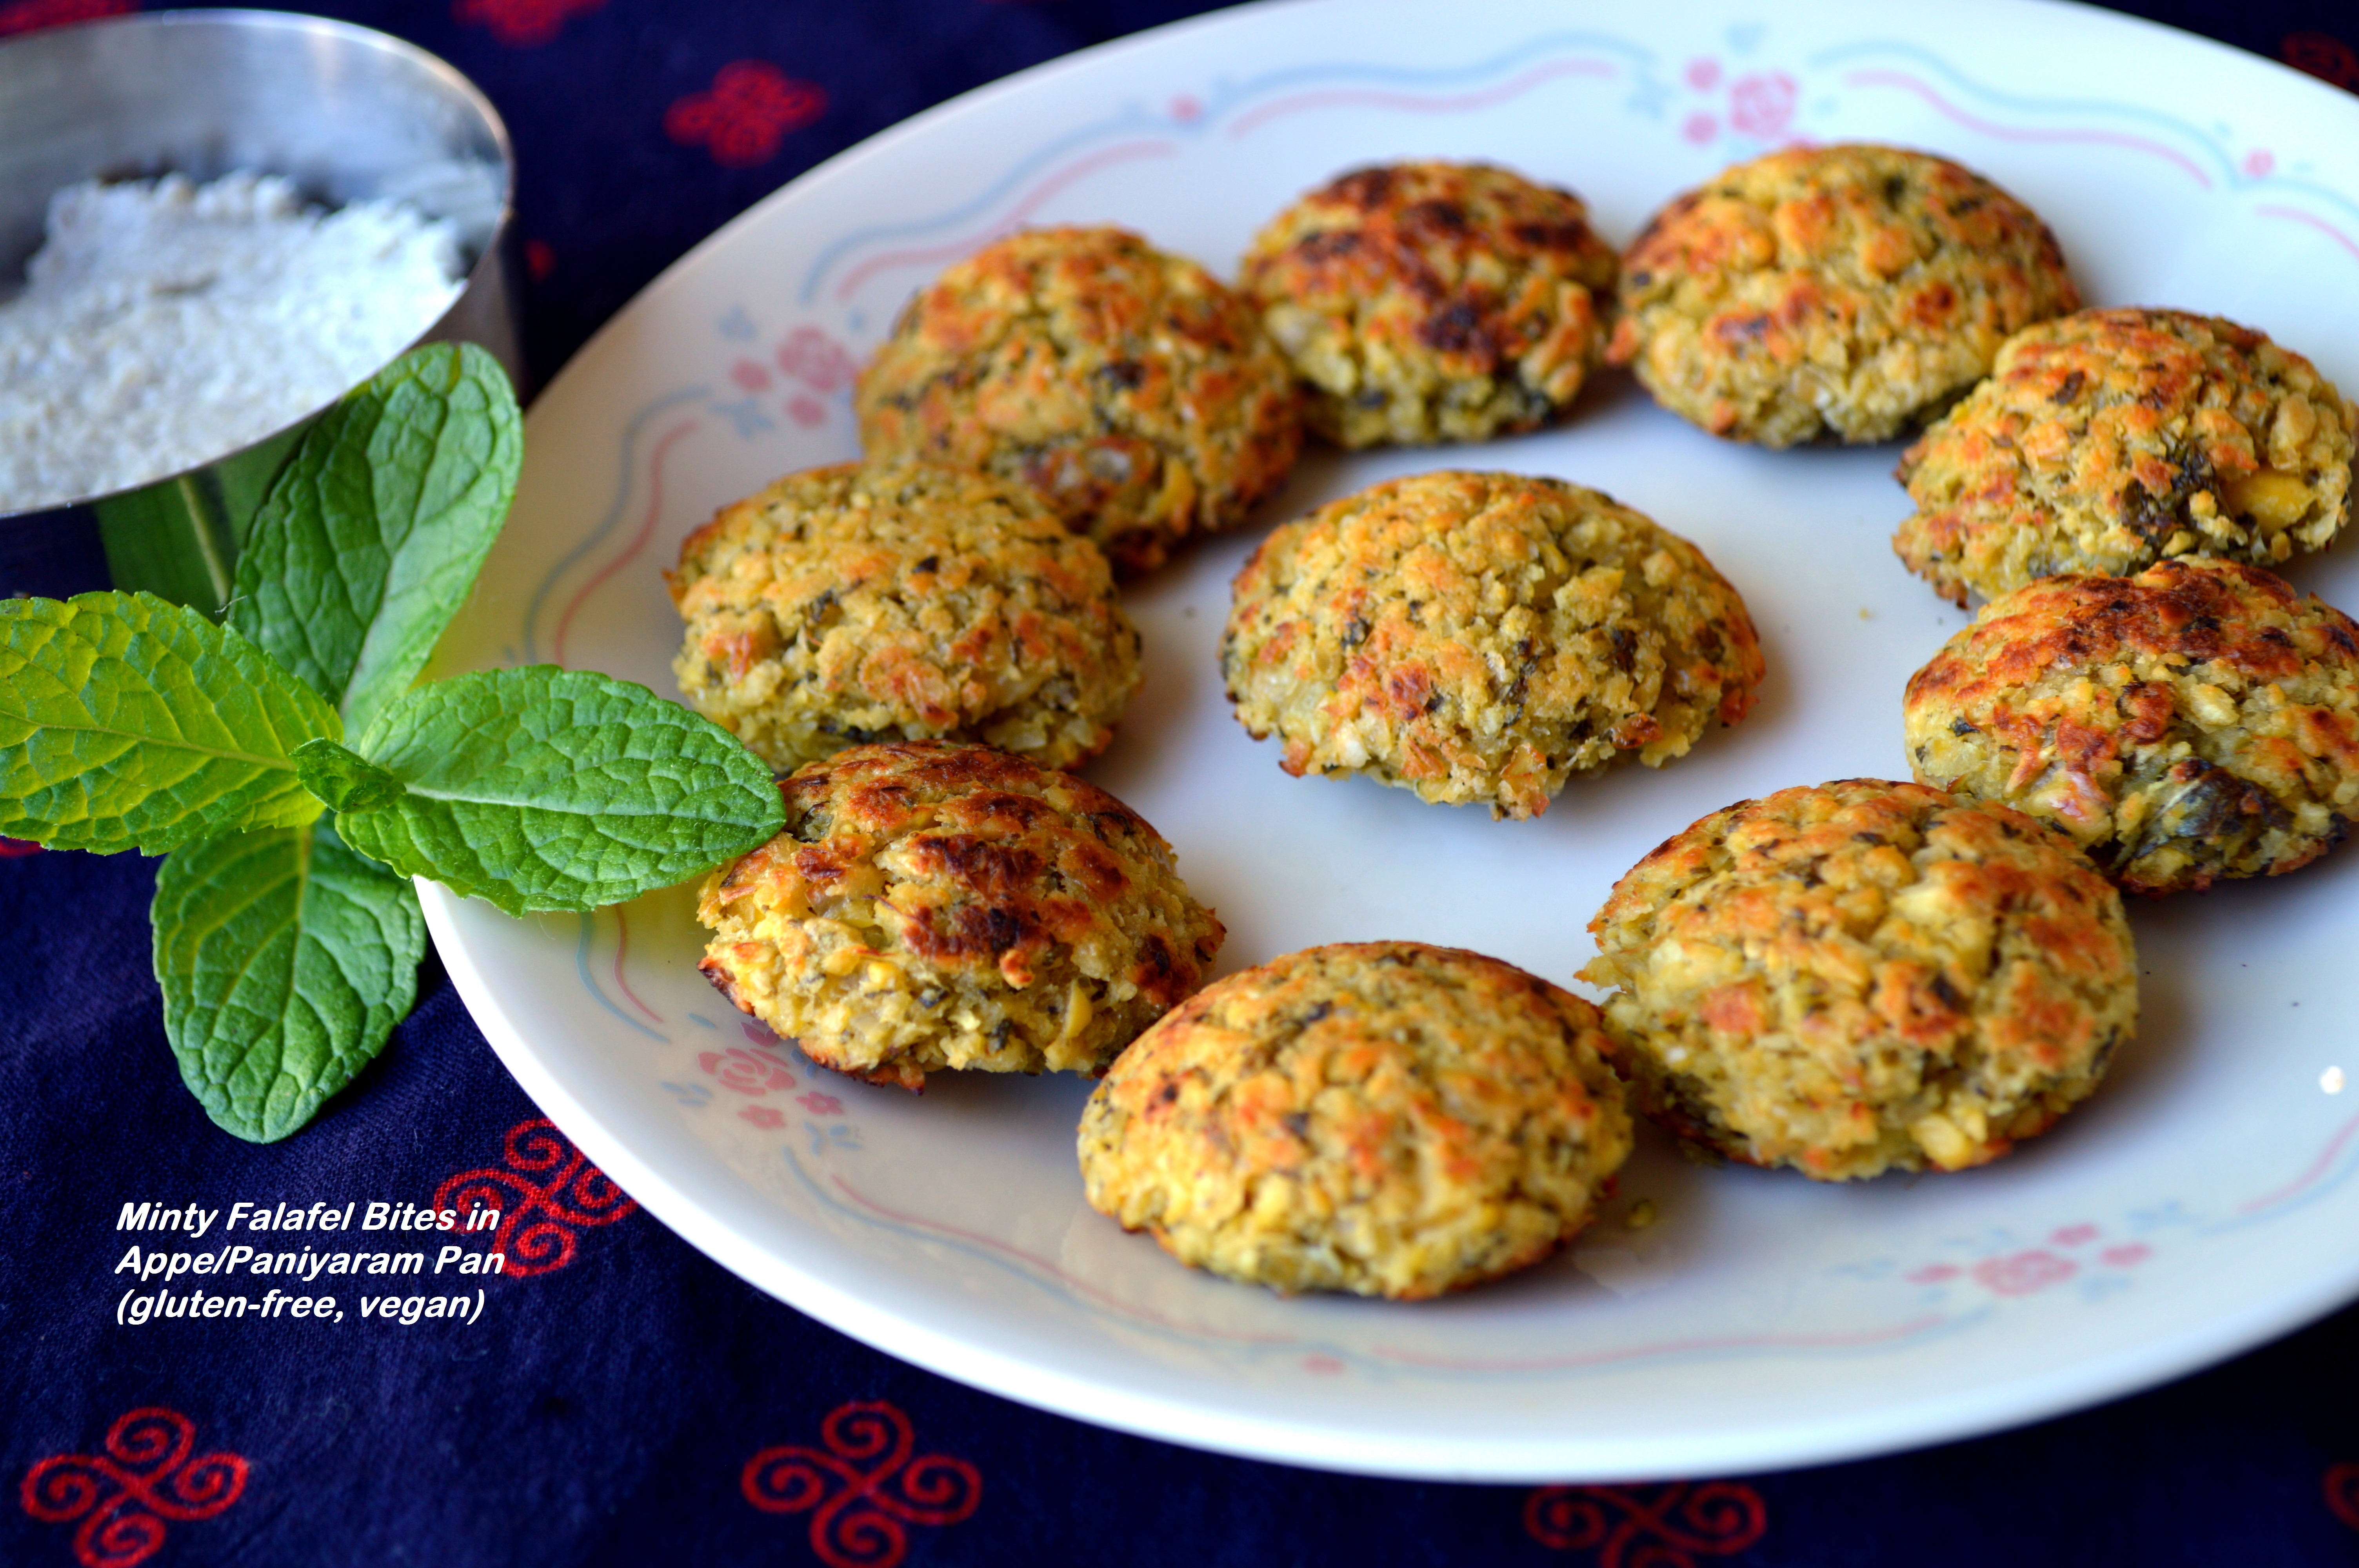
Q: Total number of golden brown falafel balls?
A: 10